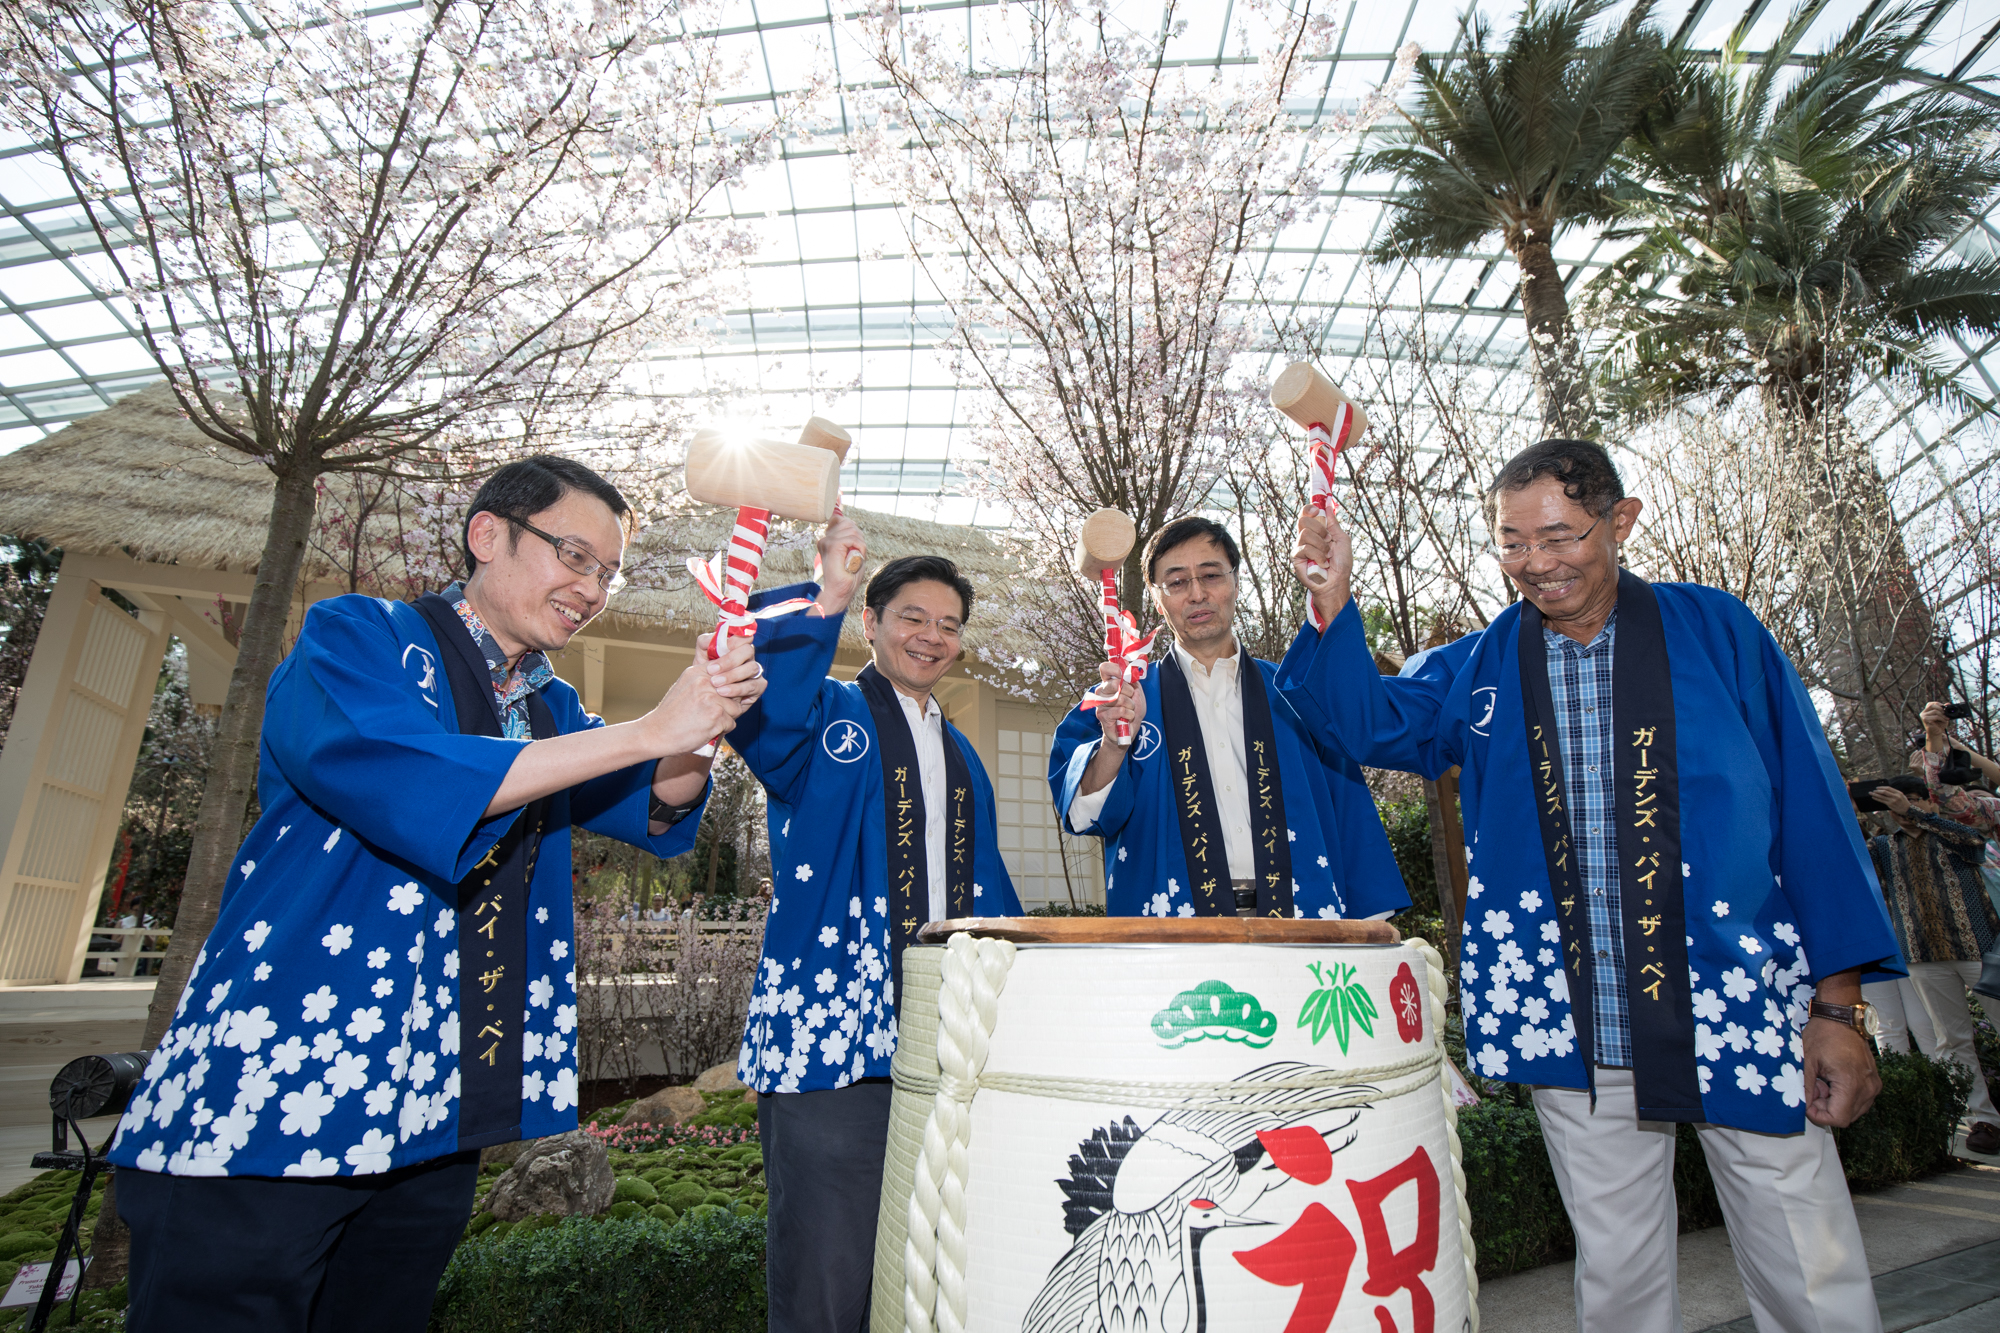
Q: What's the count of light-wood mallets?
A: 4